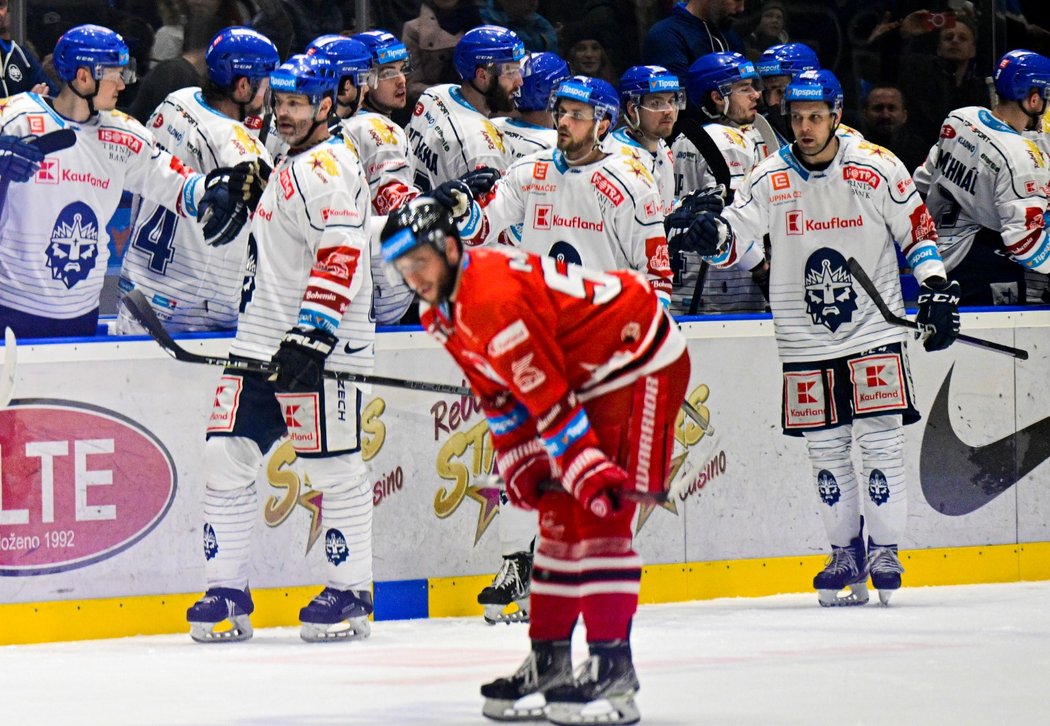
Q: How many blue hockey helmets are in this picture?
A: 13